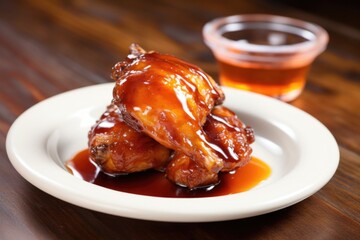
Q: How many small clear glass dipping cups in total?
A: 1